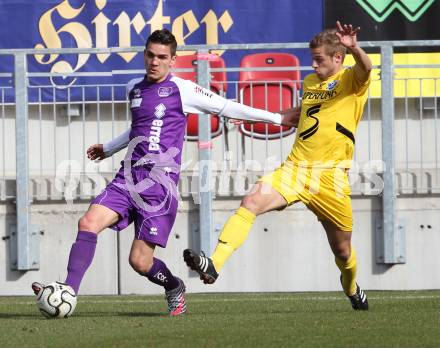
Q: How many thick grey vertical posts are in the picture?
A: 3